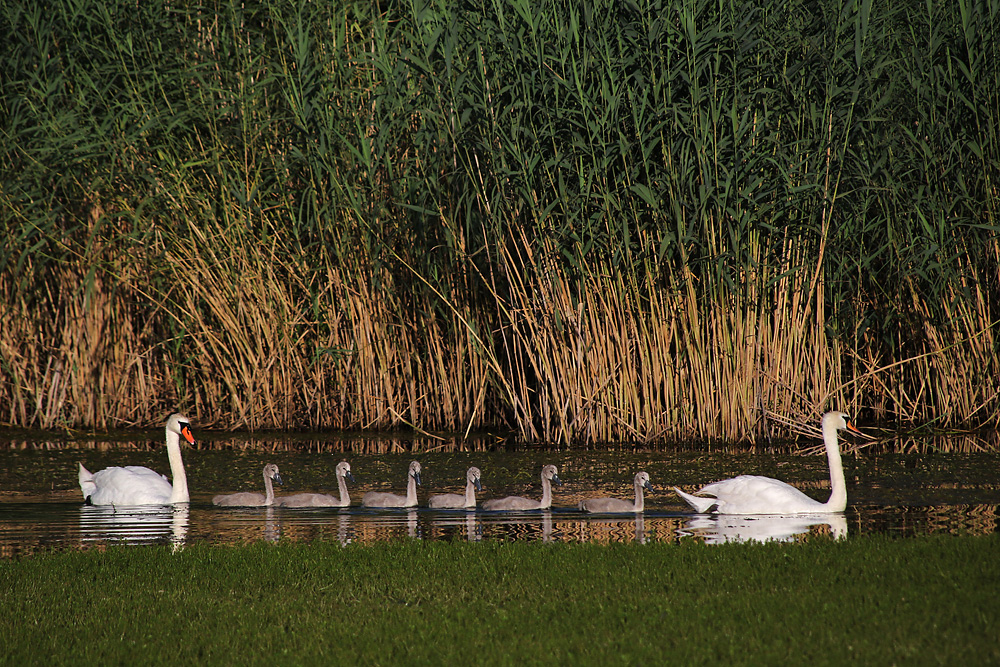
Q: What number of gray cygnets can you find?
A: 6